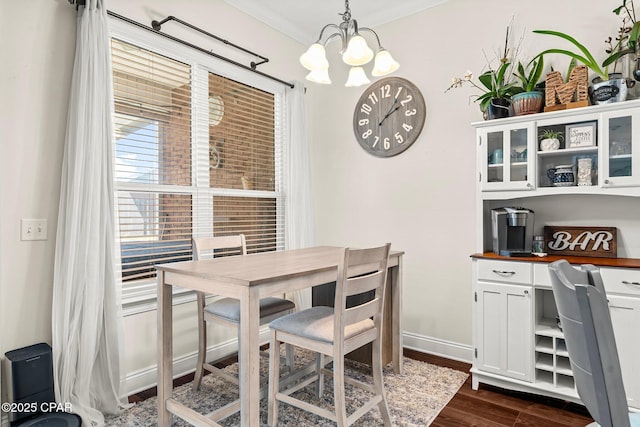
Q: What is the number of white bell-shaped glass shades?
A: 5